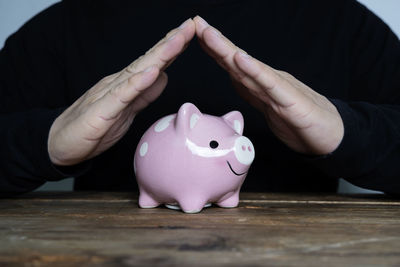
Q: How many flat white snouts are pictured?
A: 1